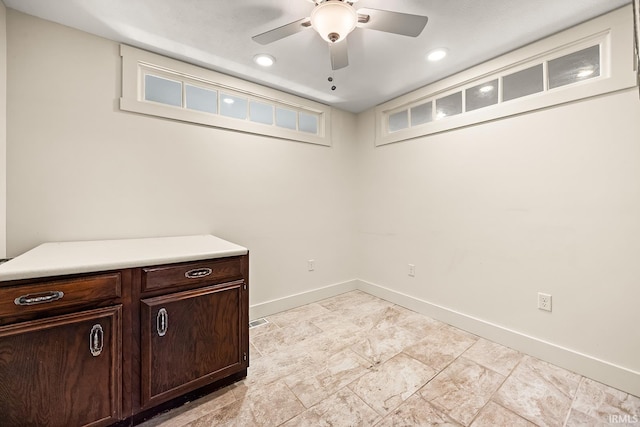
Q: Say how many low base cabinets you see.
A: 2